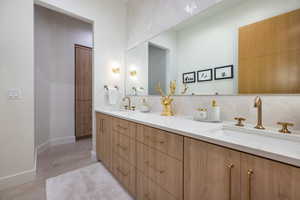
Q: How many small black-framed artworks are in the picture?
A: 3